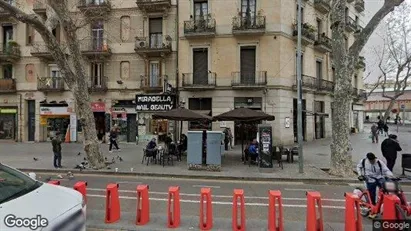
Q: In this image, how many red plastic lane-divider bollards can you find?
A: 11